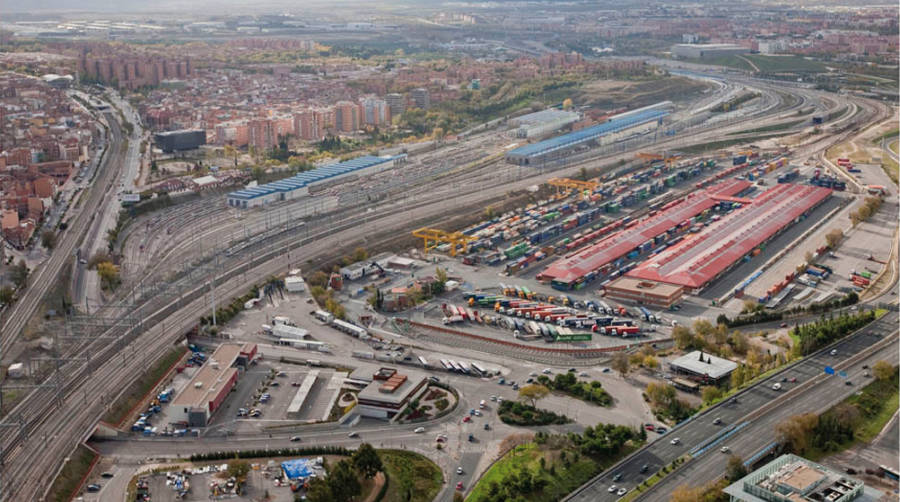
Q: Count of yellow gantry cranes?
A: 3